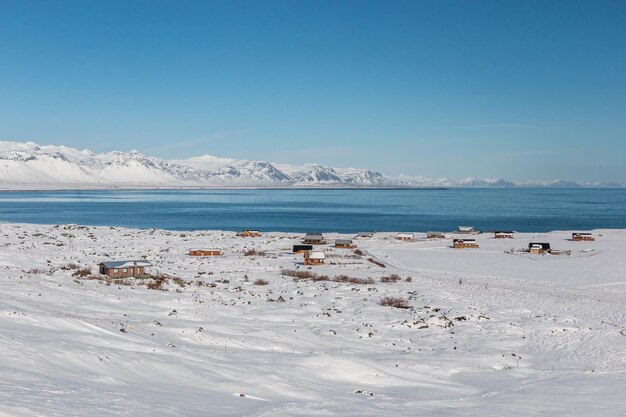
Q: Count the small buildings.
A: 15